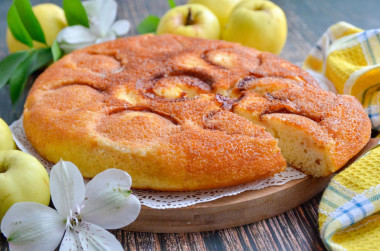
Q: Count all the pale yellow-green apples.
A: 6